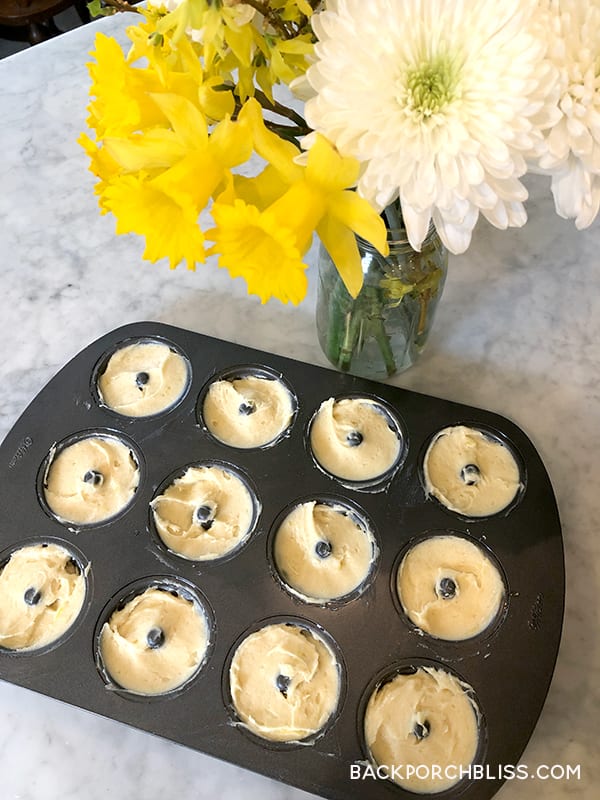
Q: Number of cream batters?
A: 12